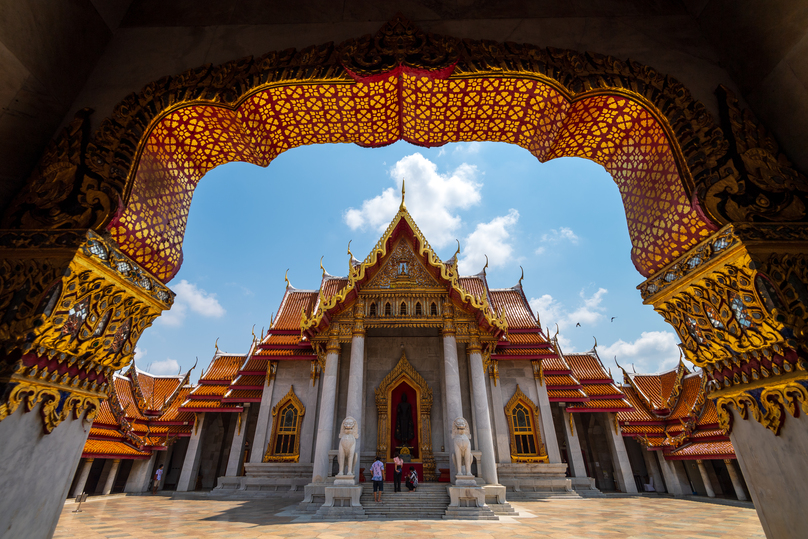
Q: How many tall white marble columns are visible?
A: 4